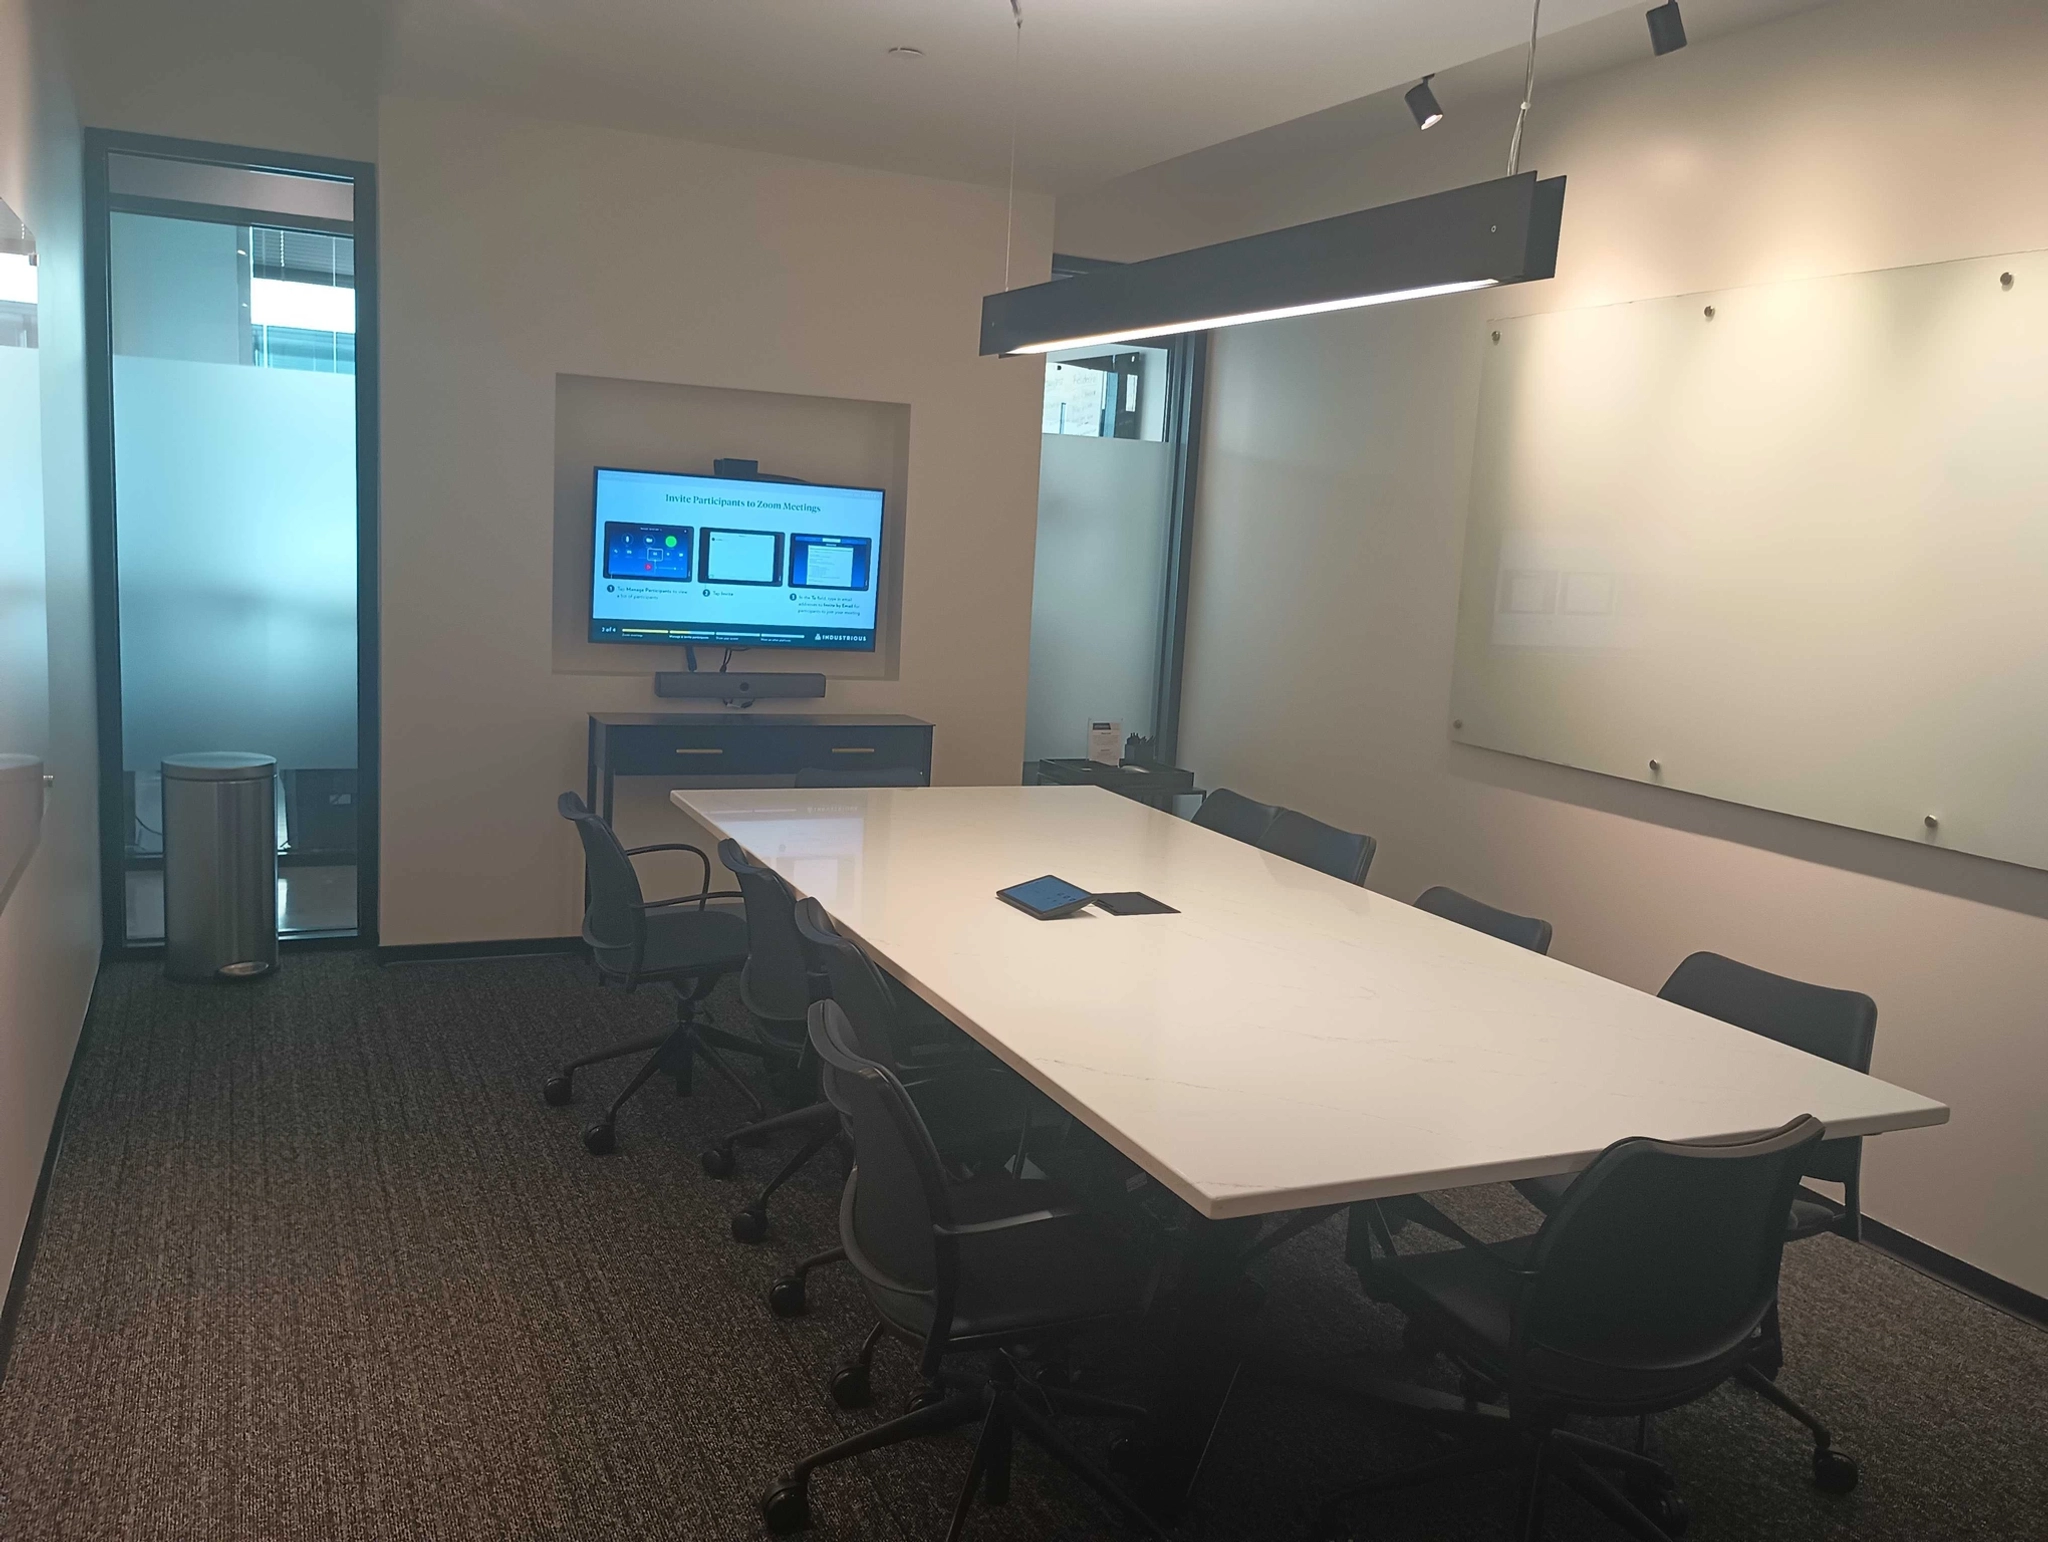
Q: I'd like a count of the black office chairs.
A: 10